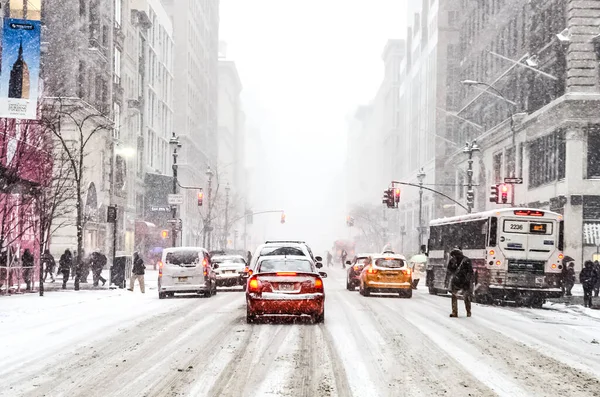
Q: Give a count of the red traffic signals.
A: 5